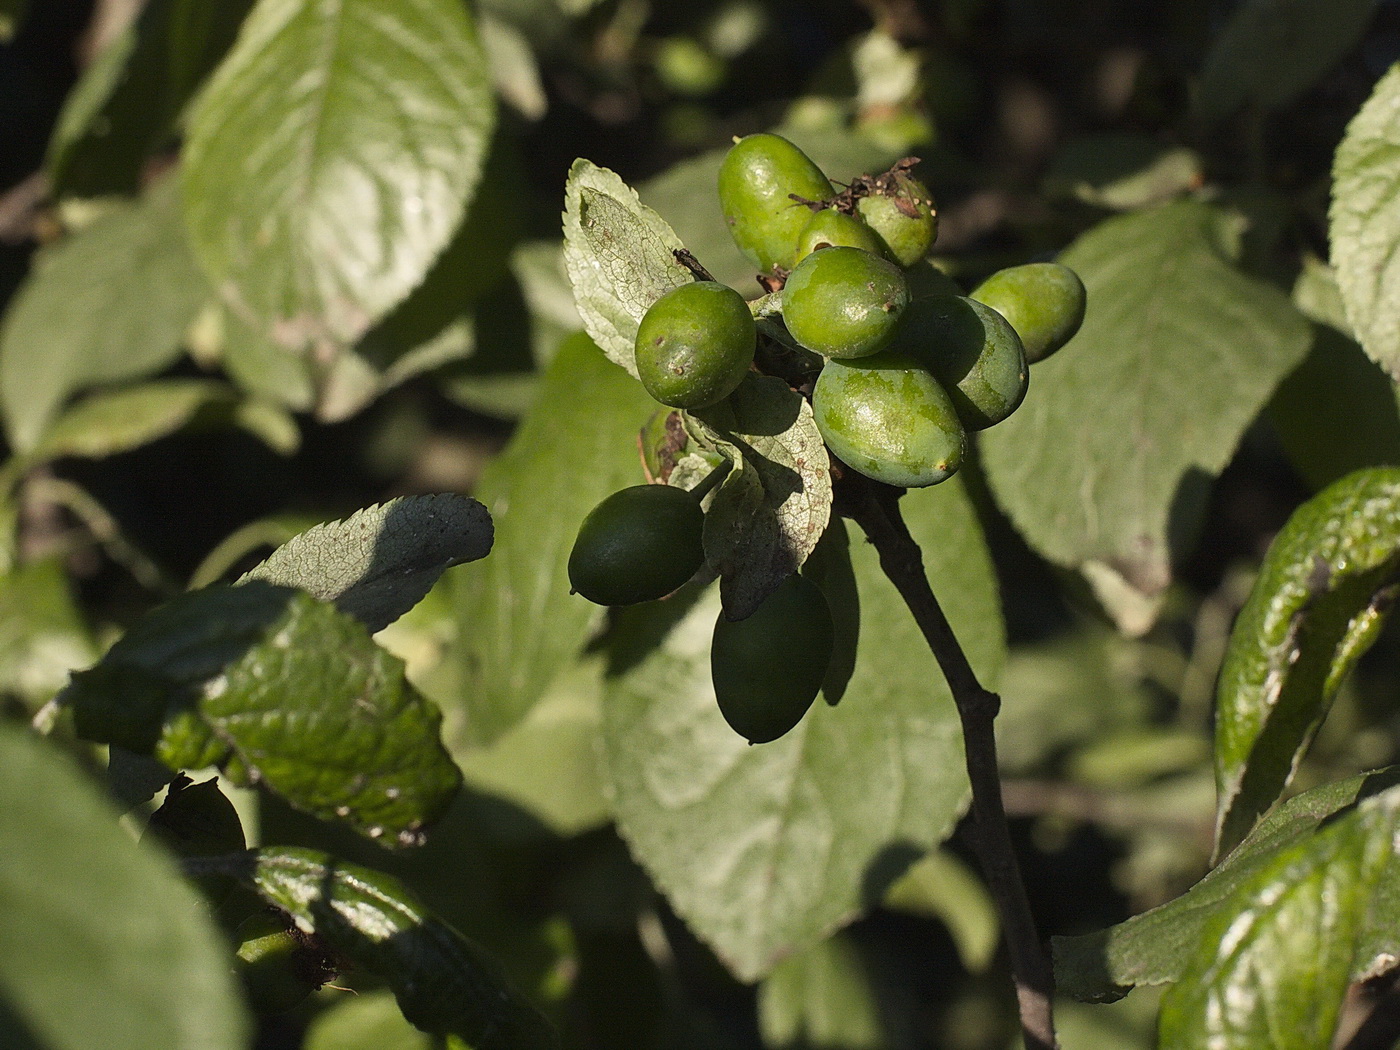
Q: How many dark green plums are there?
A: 2